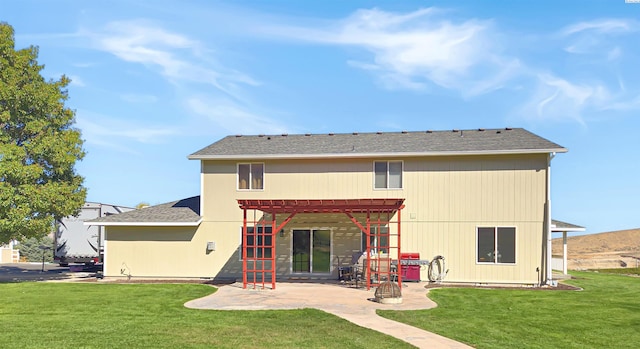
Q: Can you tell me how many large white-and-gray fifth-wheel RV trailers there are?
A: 1